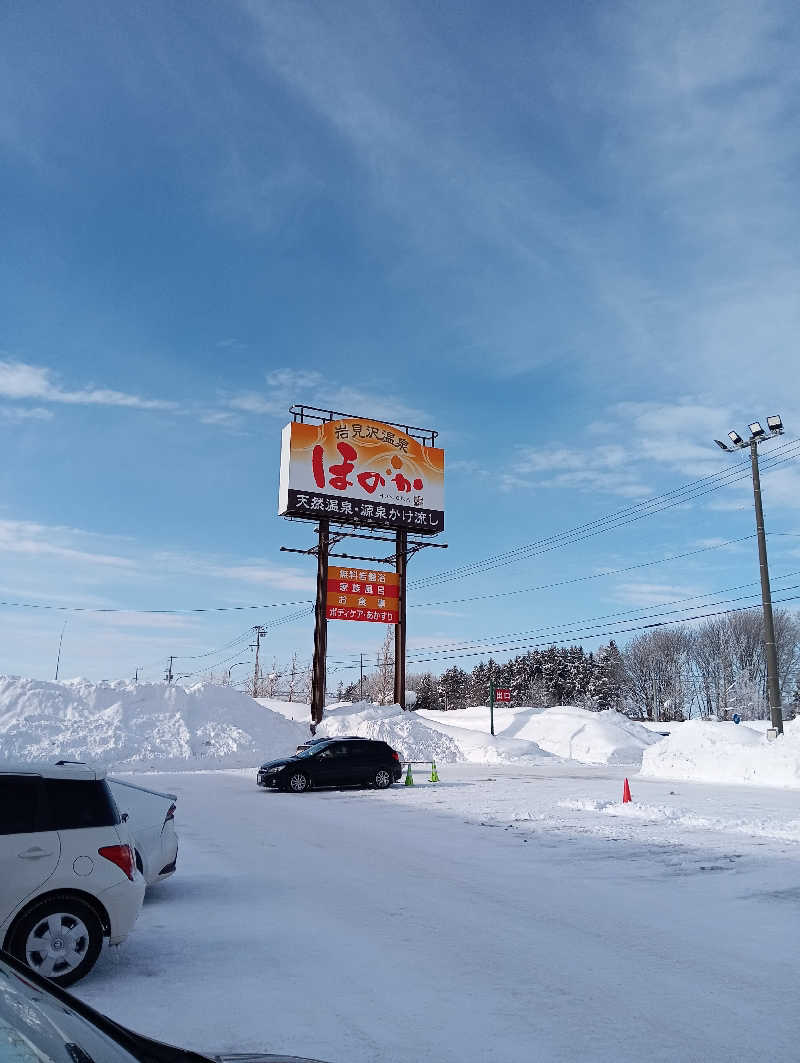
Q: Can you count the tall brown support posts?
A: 2